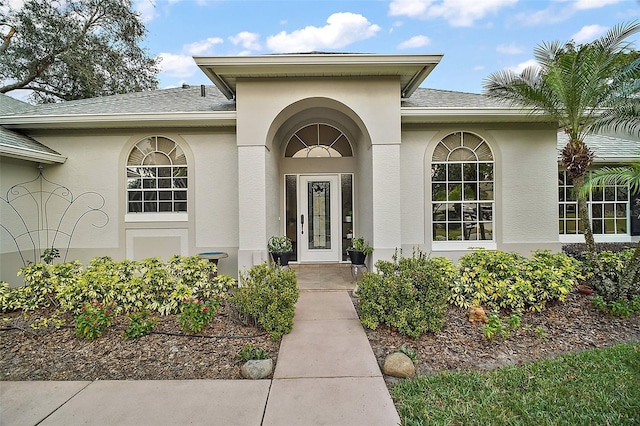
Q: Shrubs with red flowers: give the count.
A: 2